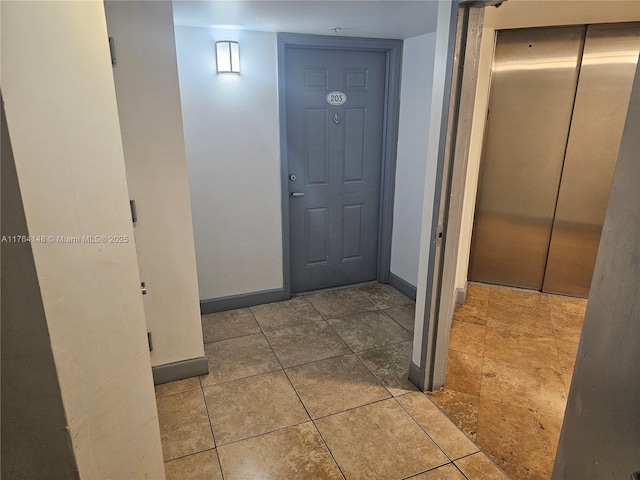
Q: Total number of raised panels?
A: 6